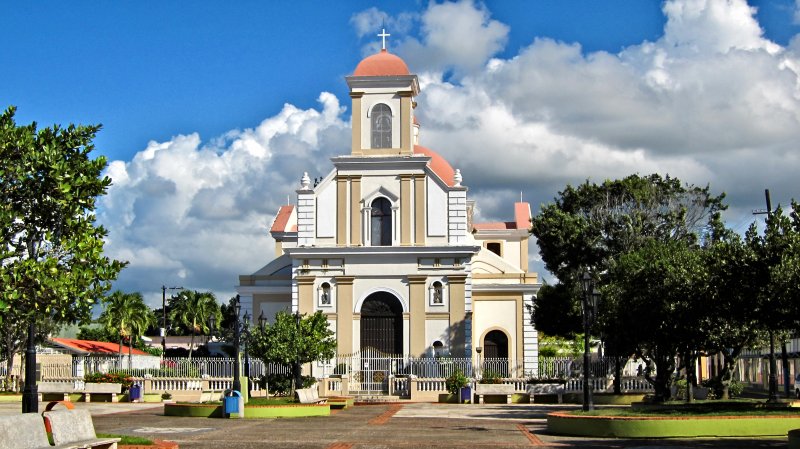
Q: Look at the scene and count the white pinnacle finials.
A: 2